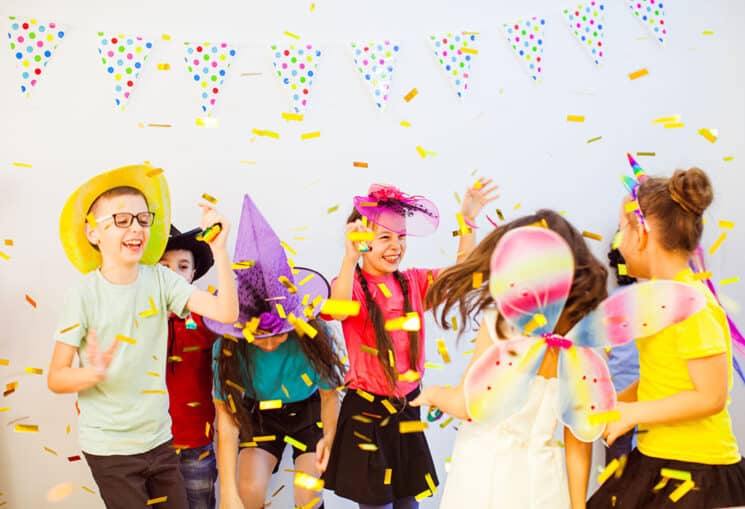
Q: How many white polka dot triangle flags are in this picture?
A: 9